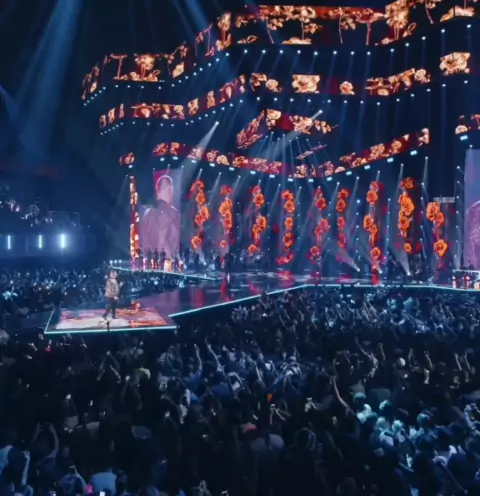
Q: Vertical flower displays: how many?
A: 9